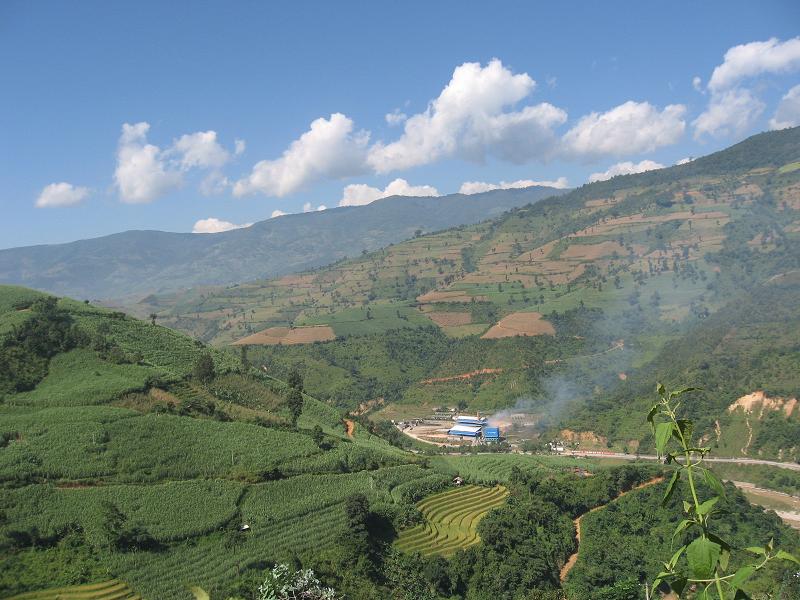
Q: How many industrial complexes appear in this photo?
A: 1